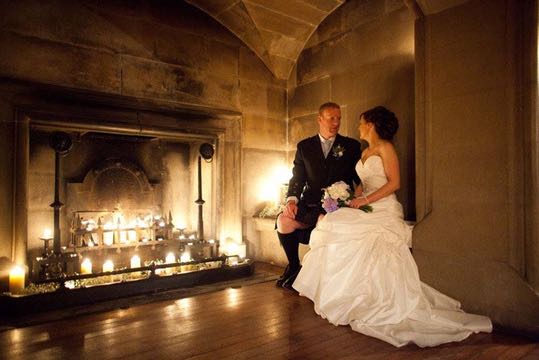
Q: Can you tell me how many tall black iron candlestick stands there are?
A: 2